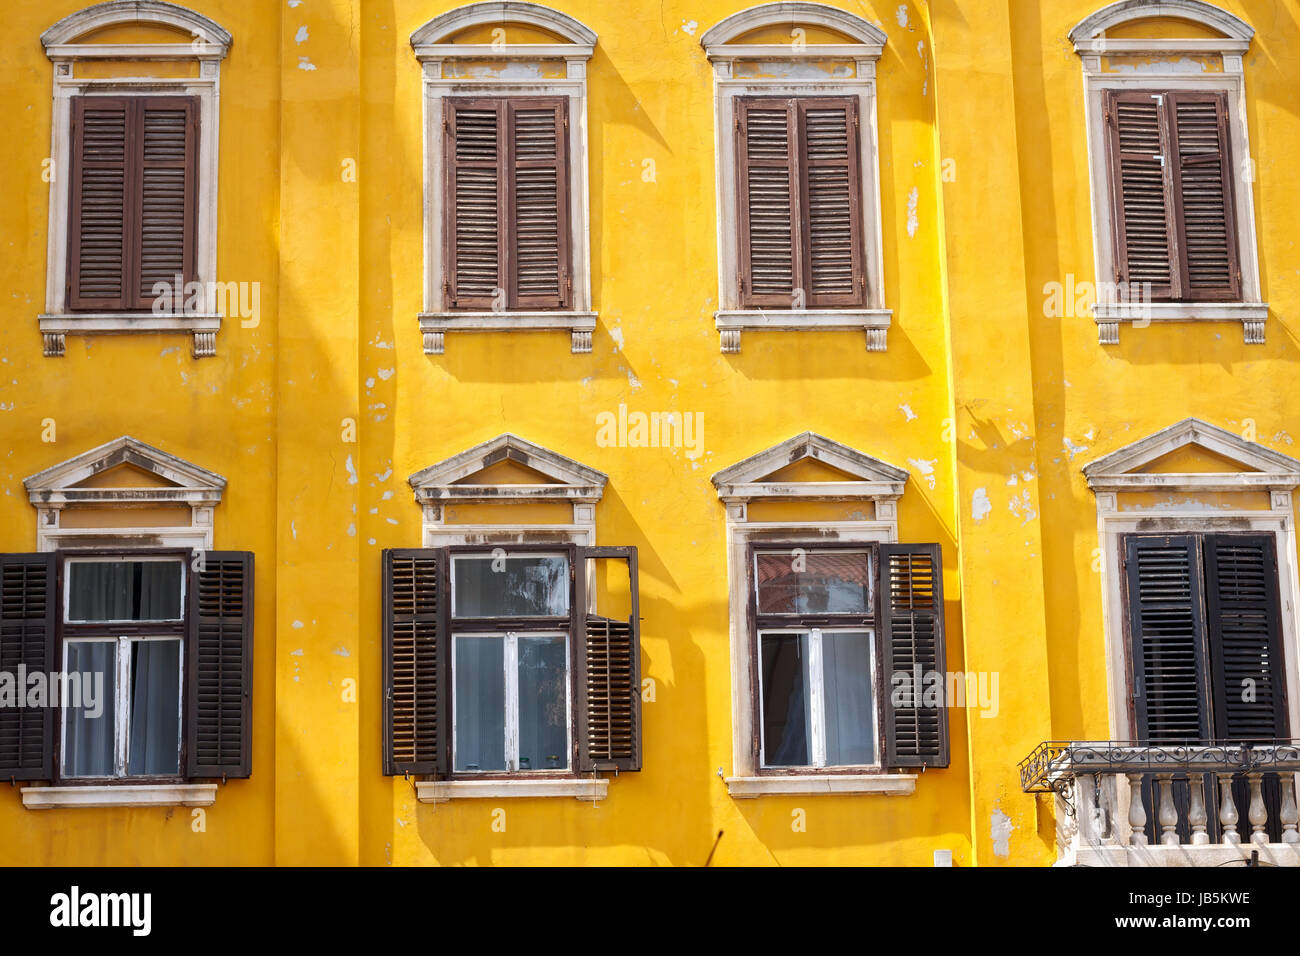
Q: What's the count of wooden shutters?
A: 15